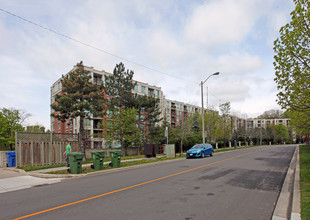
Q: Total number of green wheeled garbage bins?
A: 3